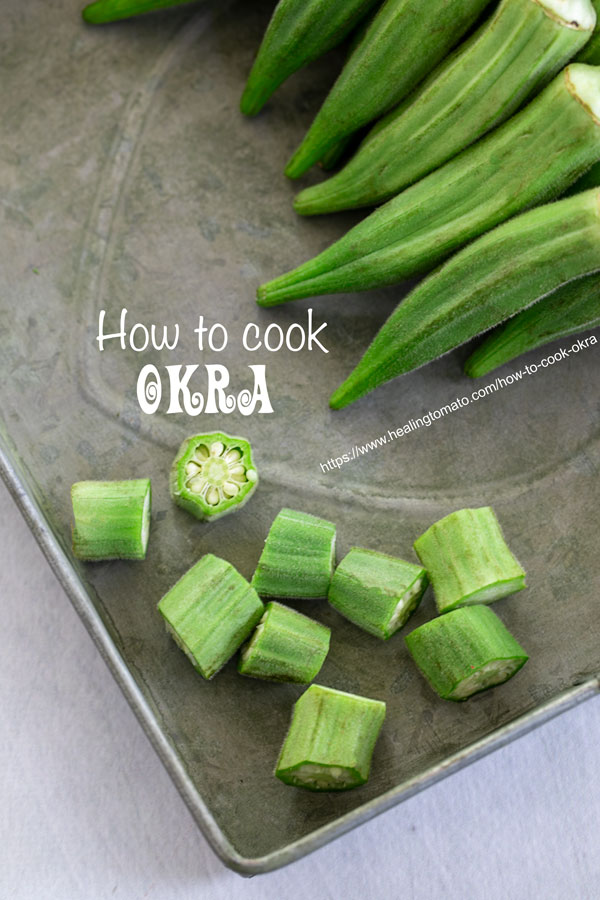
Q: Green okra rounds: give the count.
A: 9